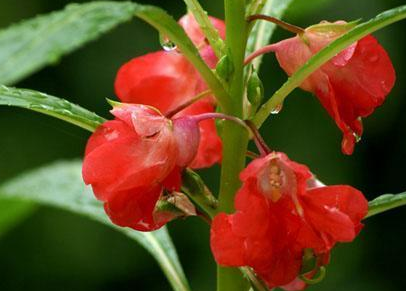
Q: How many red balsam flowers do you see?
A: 4